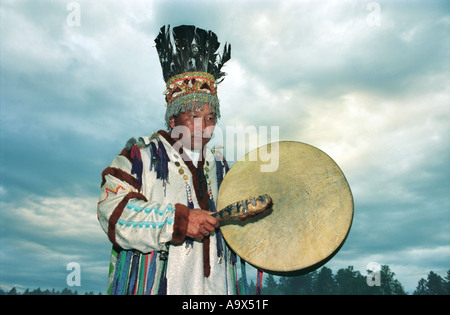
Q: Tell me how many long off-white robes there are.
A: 1